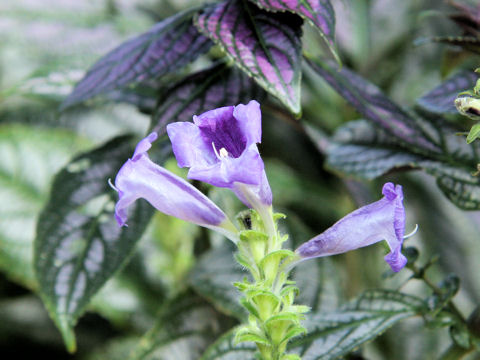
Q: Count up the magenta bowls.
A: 0